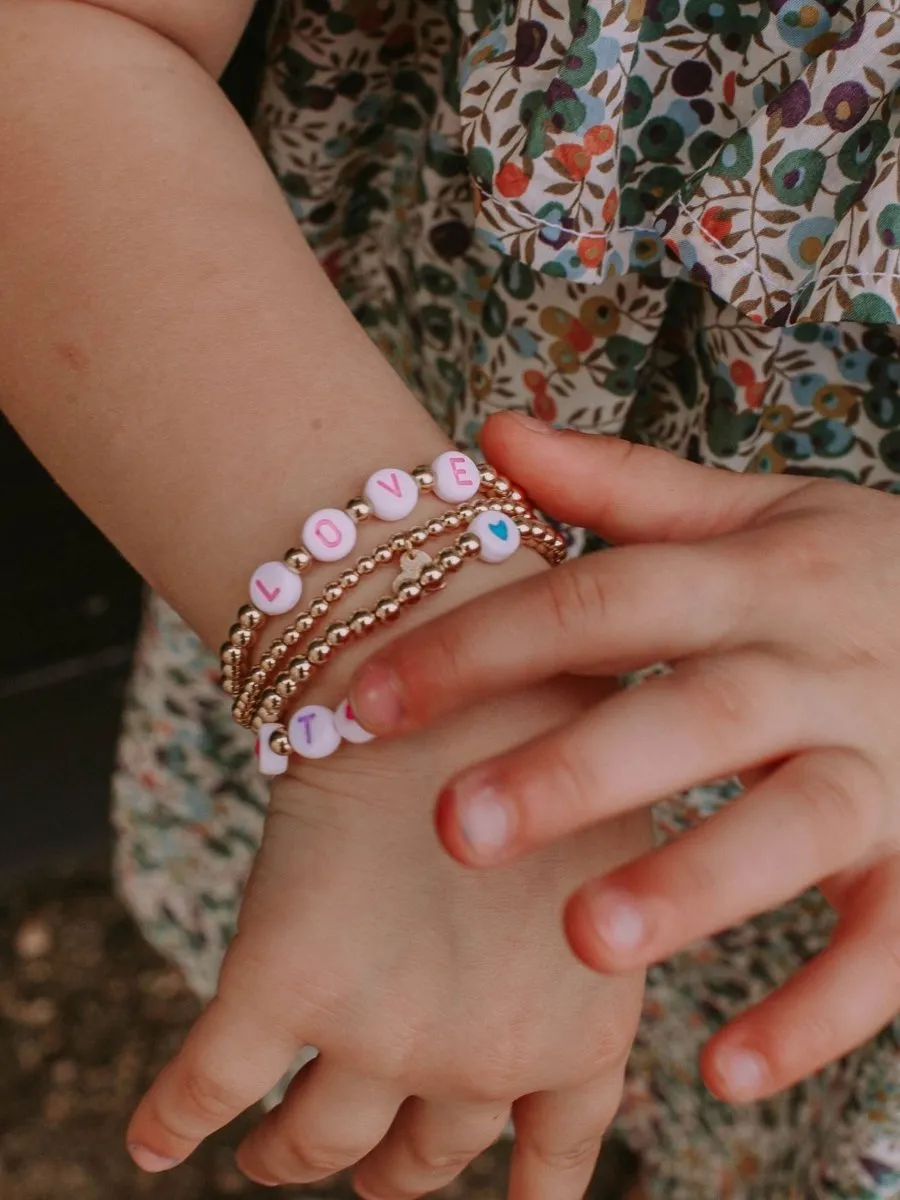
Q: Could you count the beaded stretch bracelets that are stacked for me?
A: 4